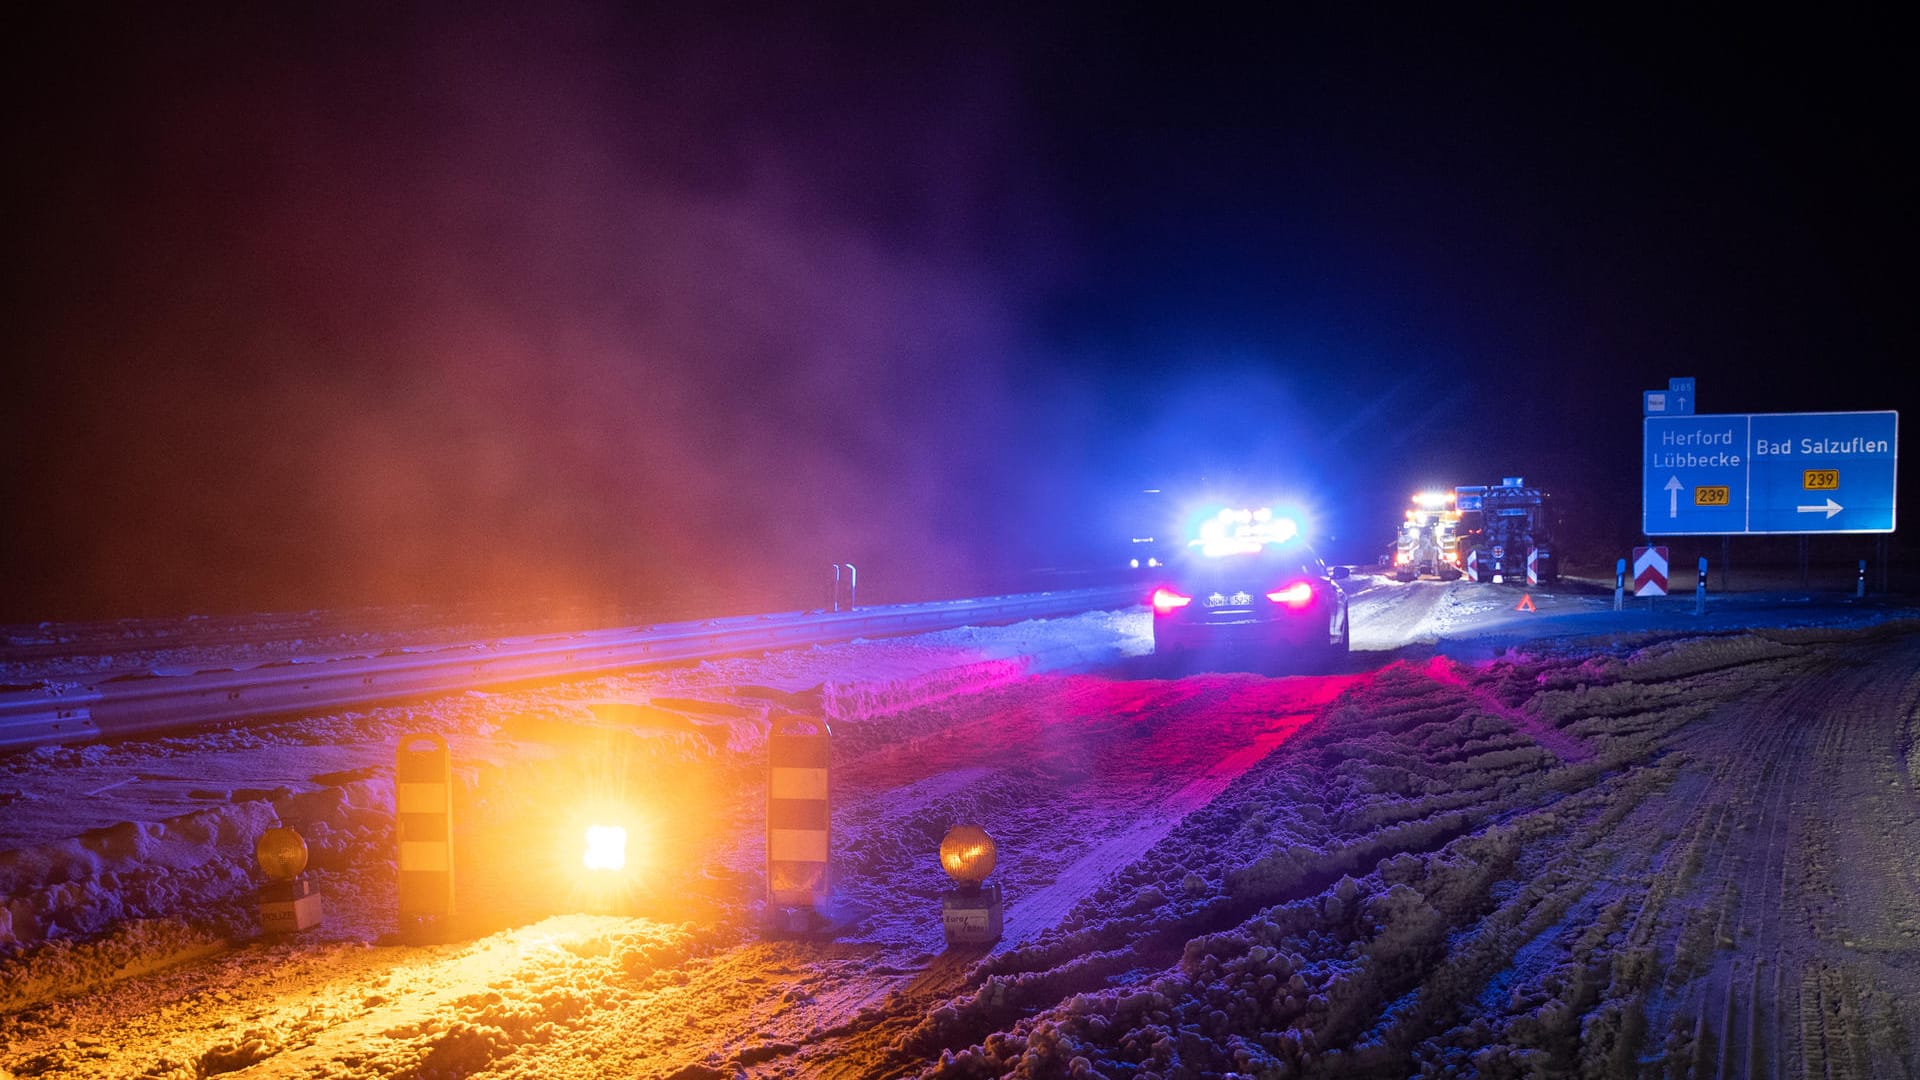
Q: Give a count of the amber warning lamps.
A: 3